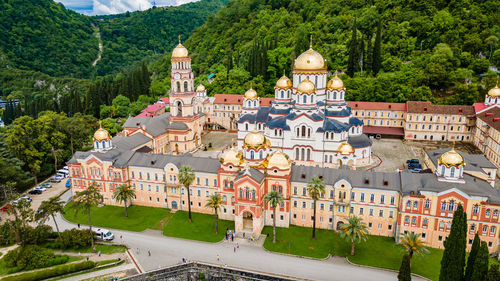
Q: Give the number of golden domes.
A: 14